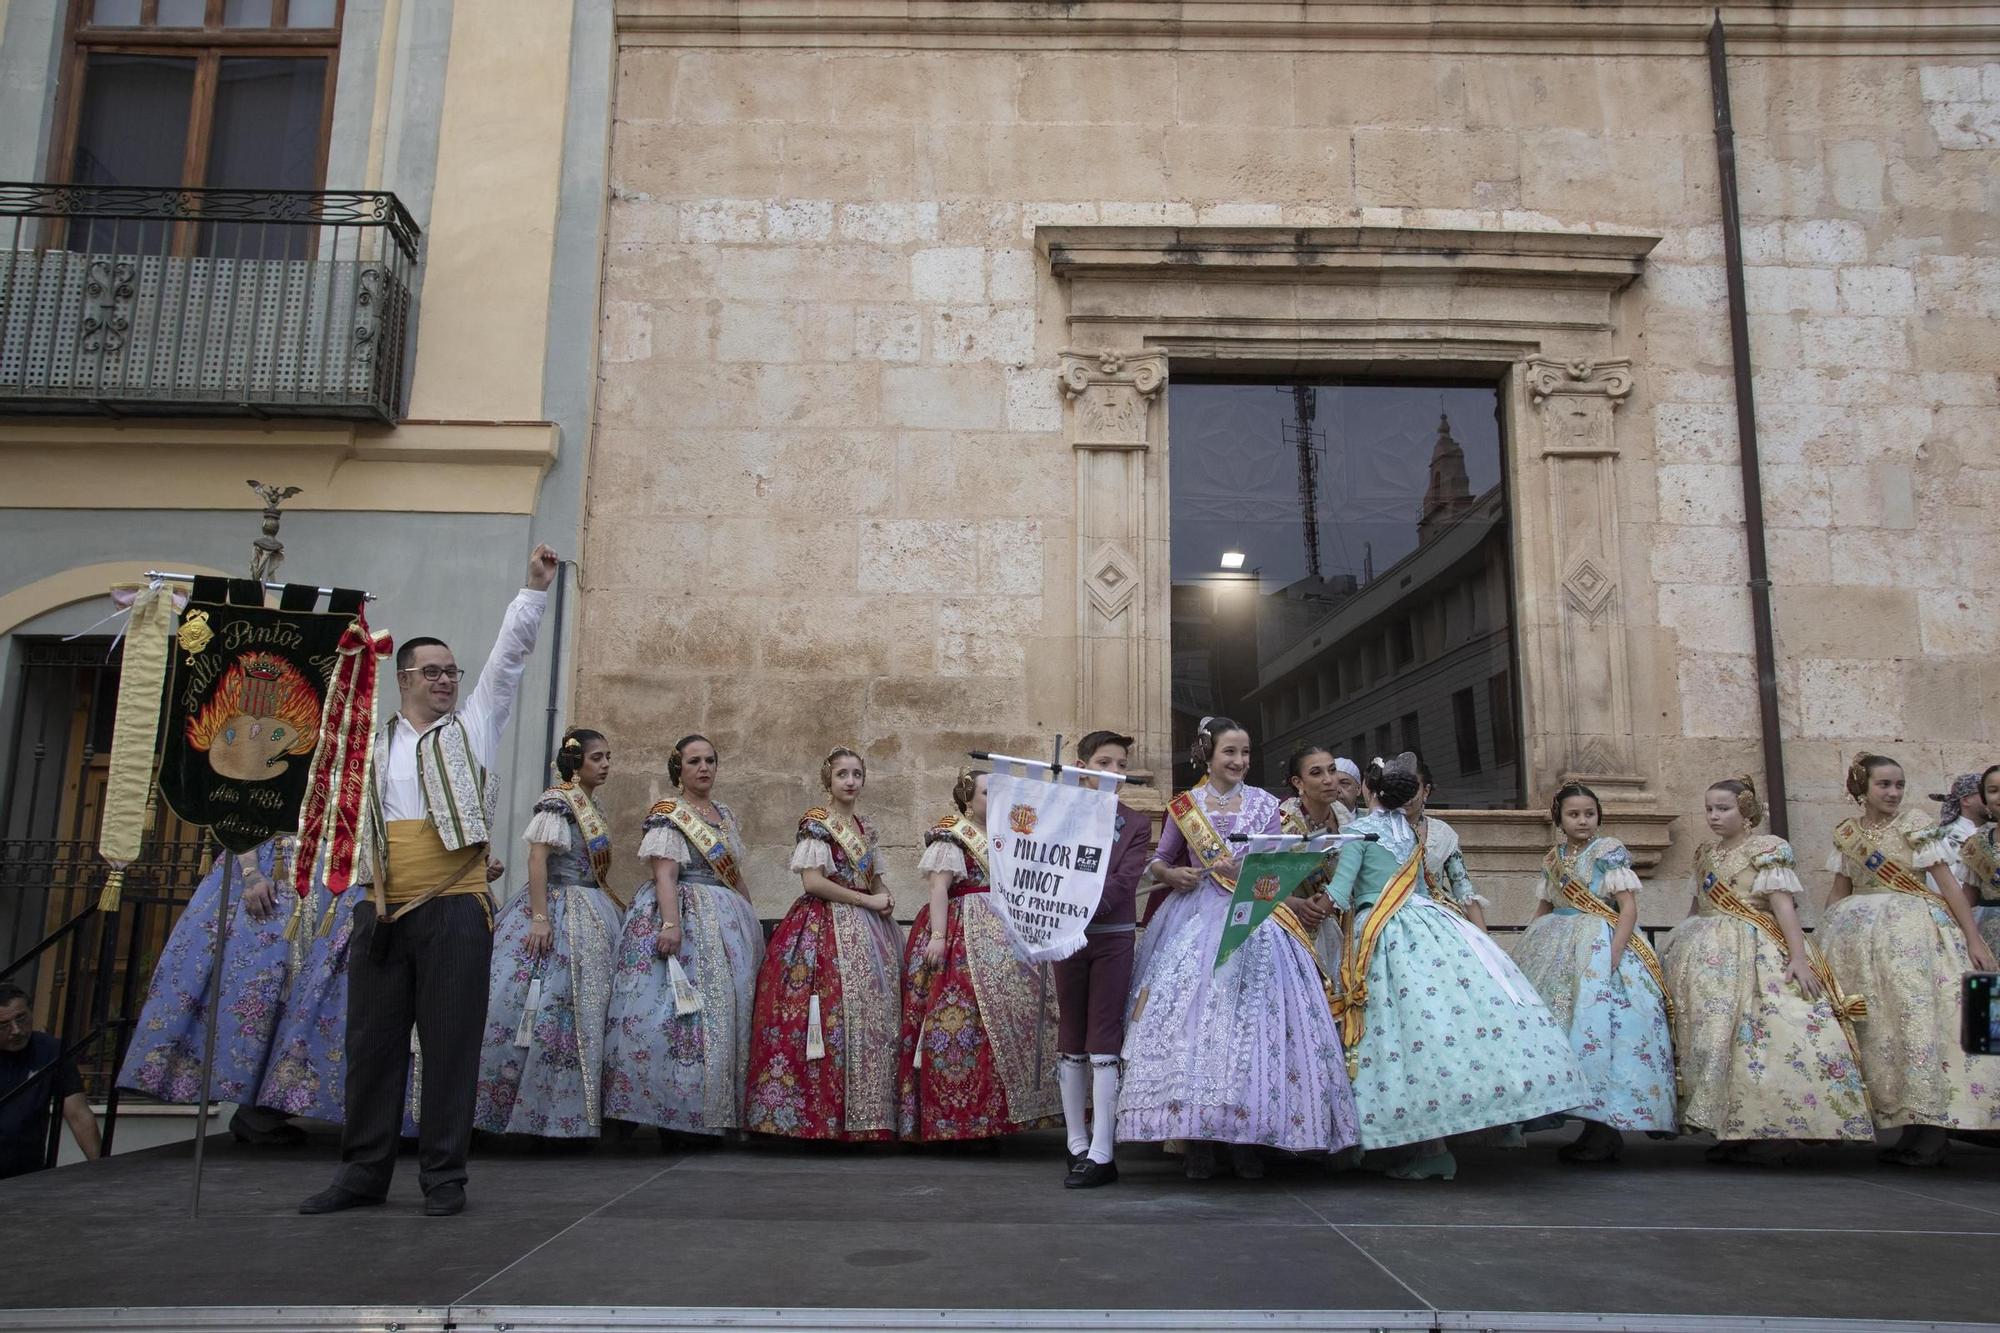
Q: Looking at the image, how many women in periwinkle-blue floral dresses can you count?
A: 2